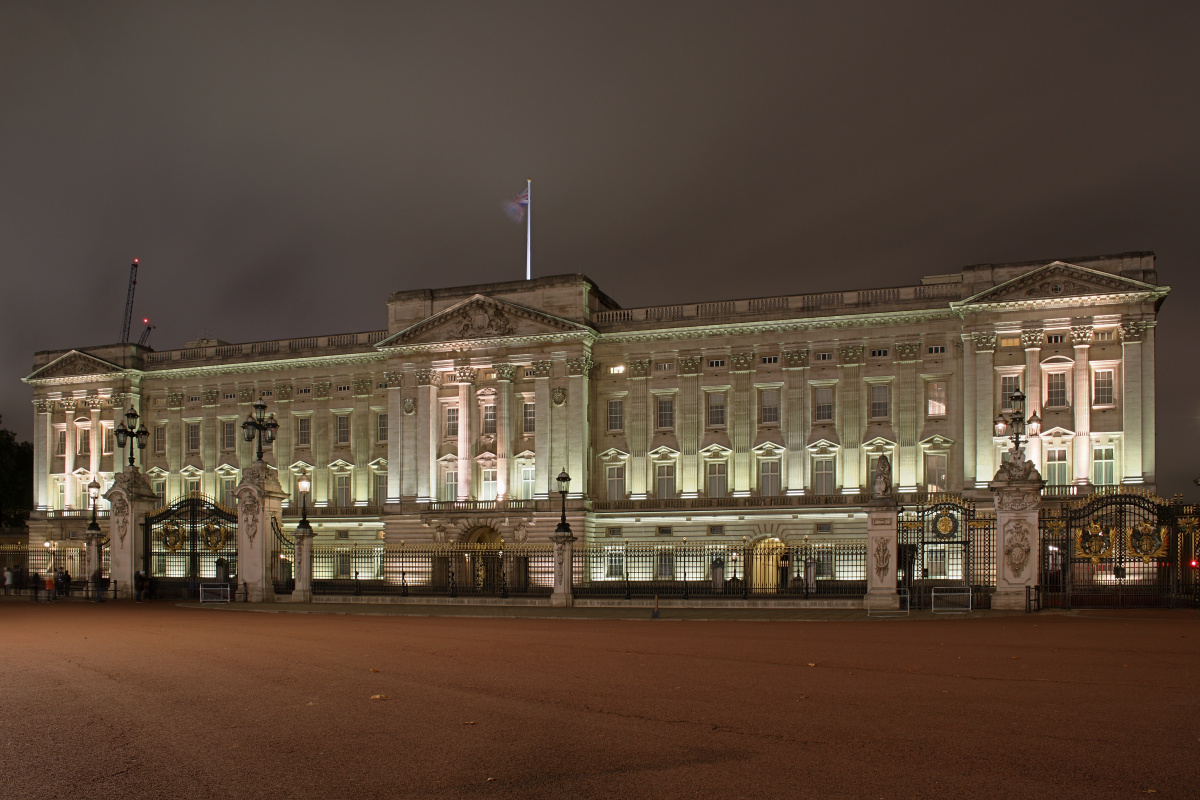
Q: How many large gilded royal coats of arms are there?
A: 4